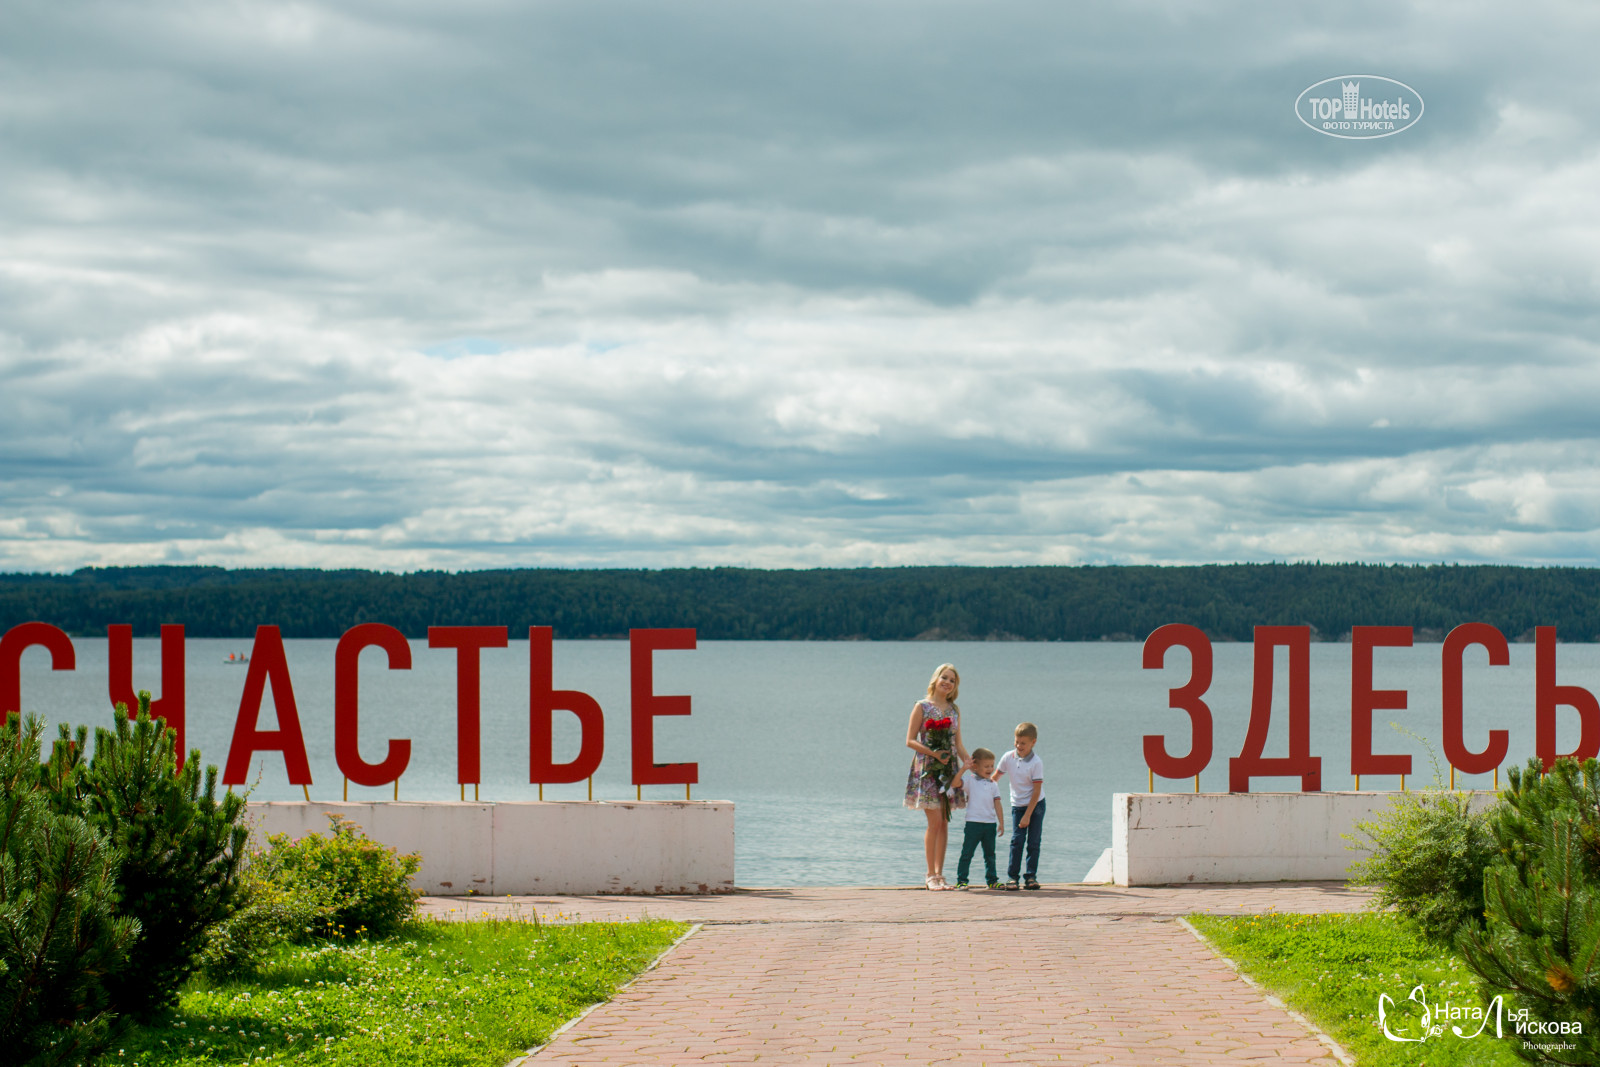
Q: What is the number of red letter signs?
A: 12